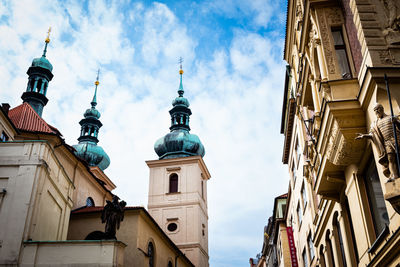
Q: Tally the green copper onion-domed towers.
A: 3